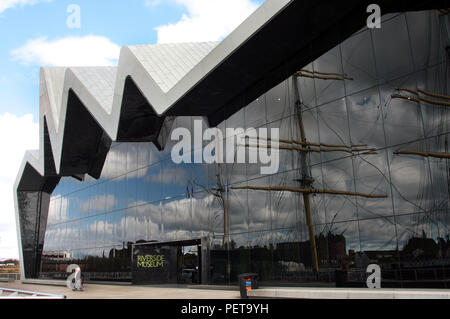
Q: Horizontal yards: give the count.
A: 8